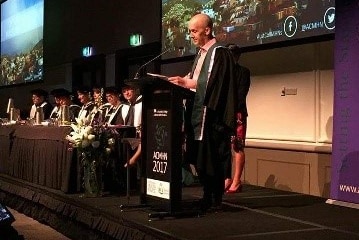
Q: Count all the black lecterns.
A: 1